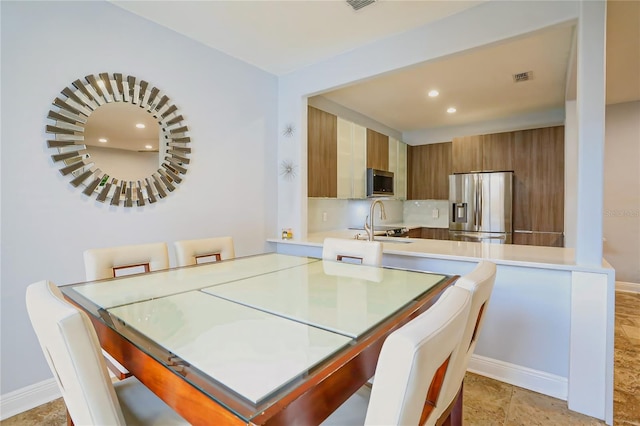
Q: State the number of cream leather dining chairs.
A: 6